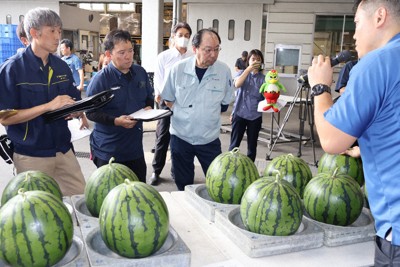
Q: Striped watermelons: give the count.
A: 9